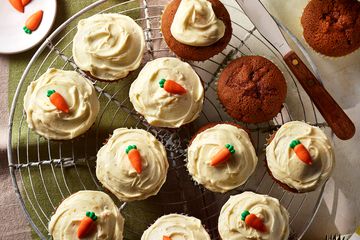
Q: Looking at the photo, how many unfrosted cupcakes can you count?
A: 2